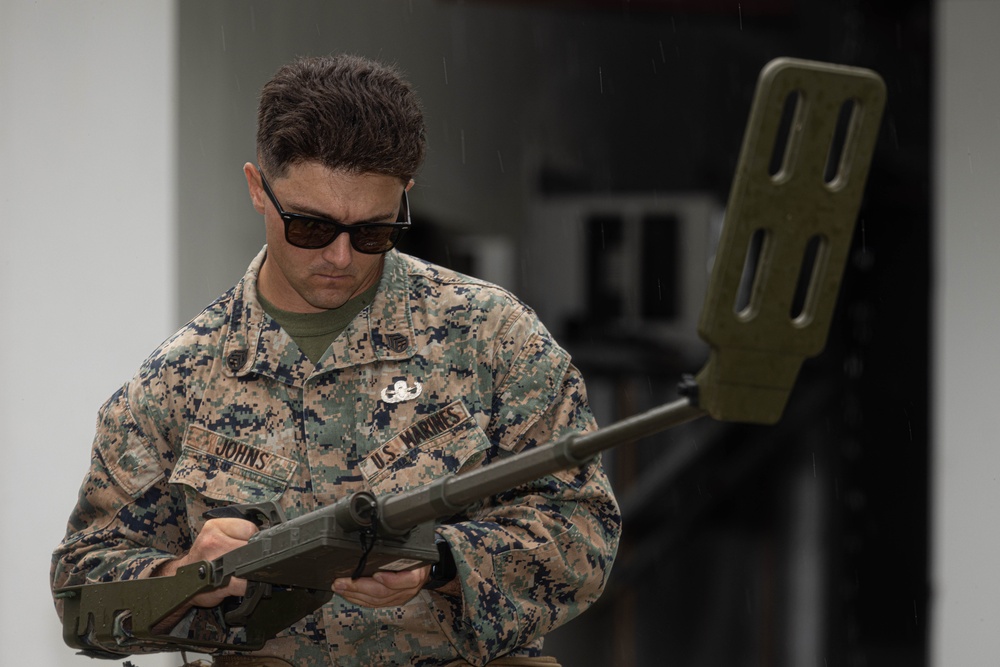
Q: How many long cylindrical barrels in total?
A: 1